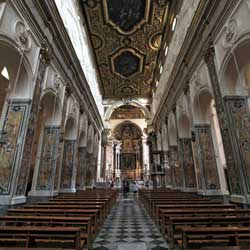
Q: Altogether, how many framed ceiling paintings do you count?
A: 2